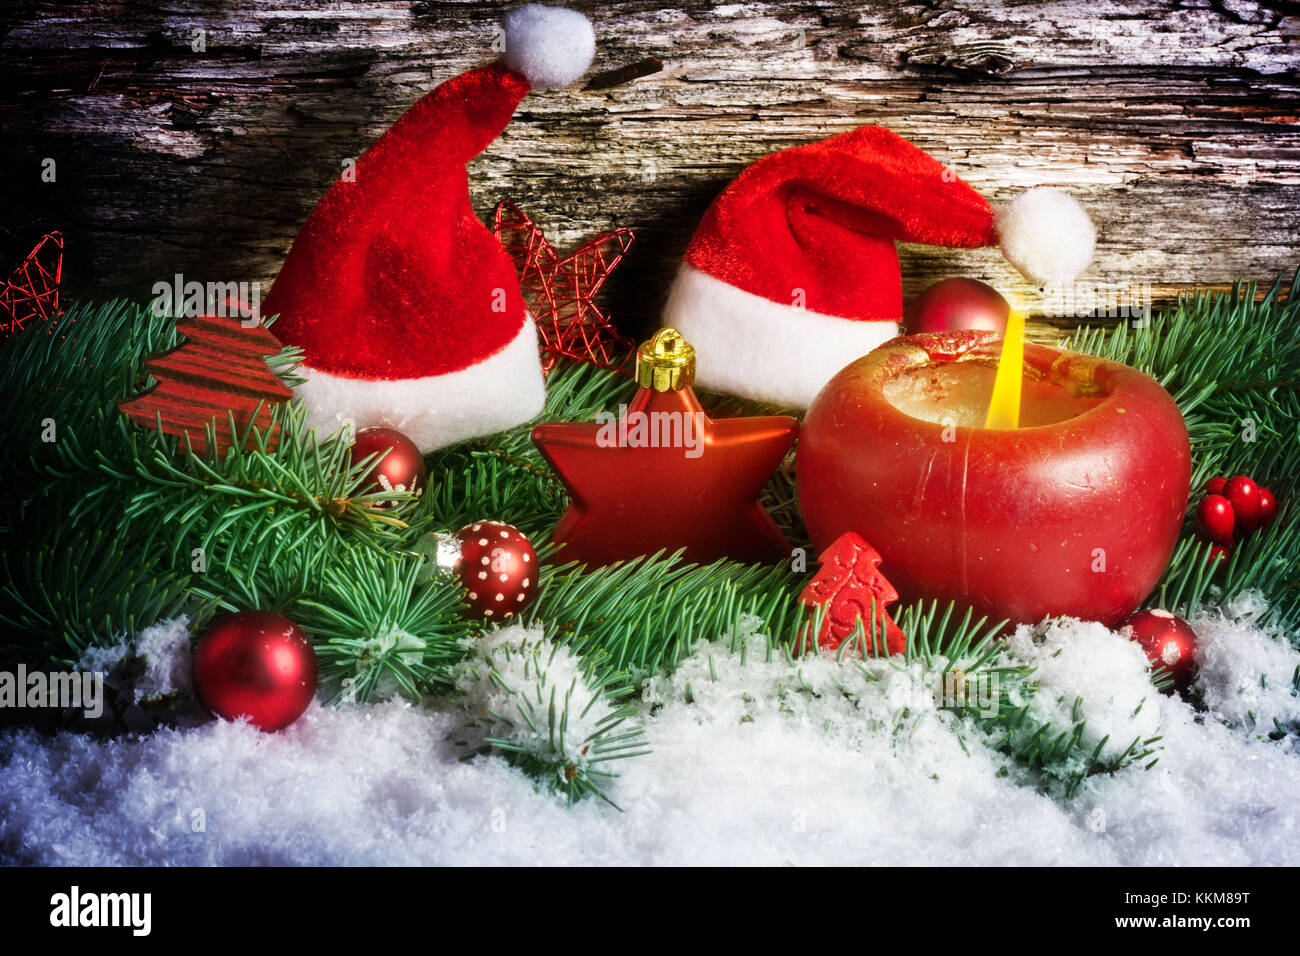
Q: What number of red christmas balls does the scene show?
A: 5